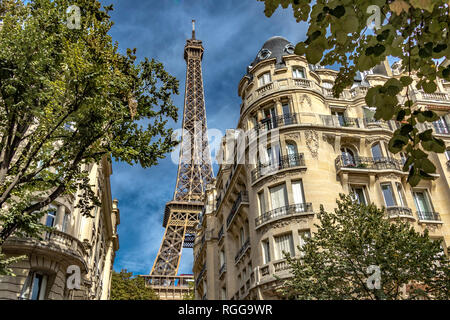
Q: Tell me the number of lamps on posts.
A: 0